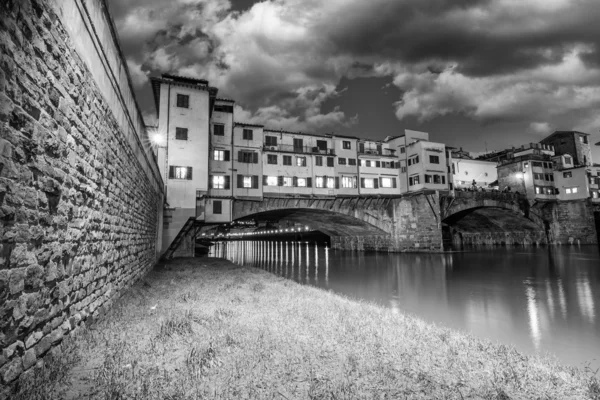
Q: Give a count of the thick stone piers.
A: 2